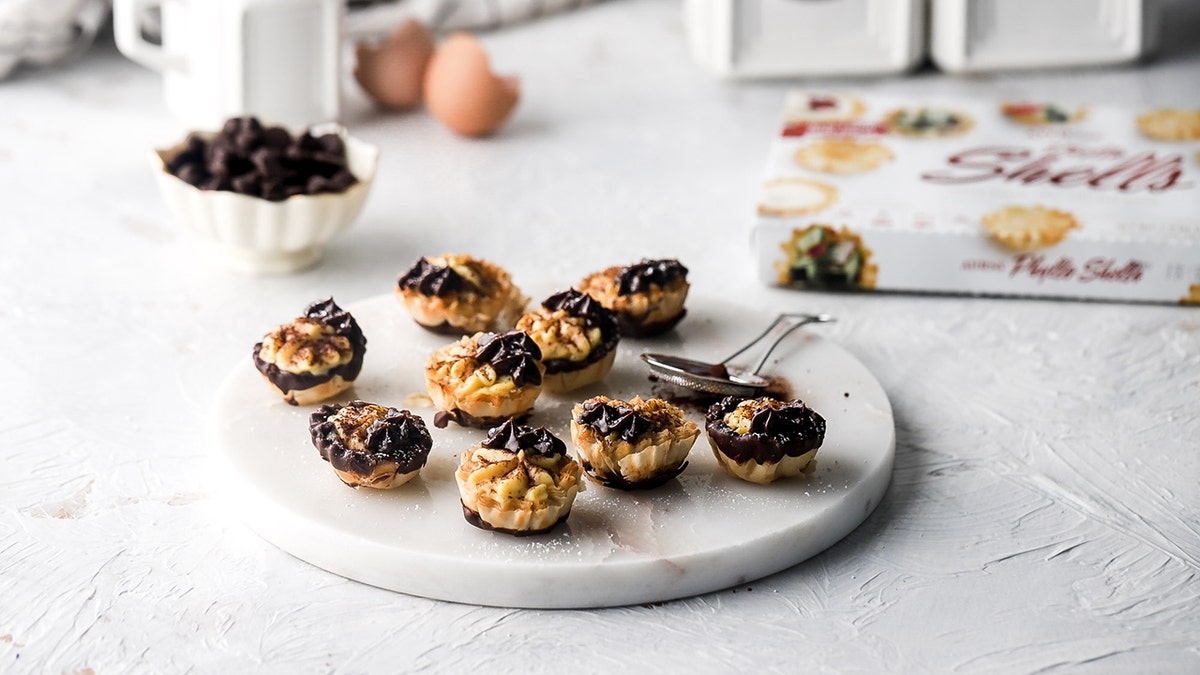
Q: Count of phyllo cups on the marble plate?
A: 9